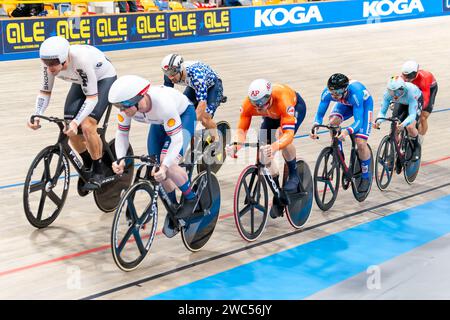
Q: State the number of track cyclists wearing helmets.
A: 7